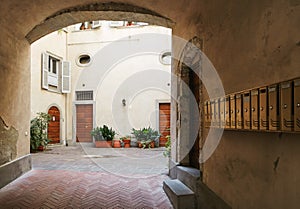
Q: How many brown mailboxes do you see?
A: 14